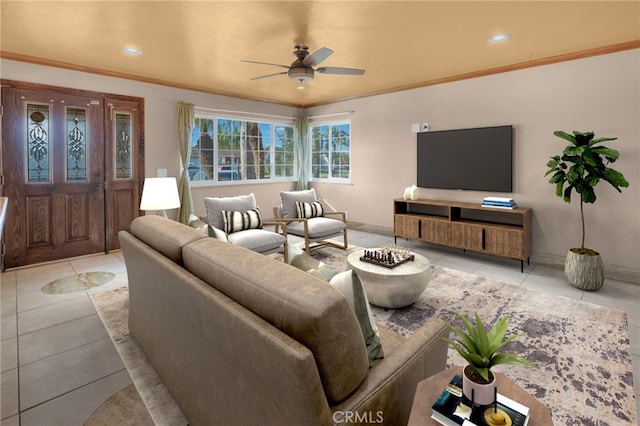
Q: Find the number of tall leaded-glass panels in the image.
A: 3